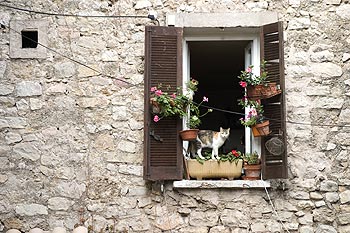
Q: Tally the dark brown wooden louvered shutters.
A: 2